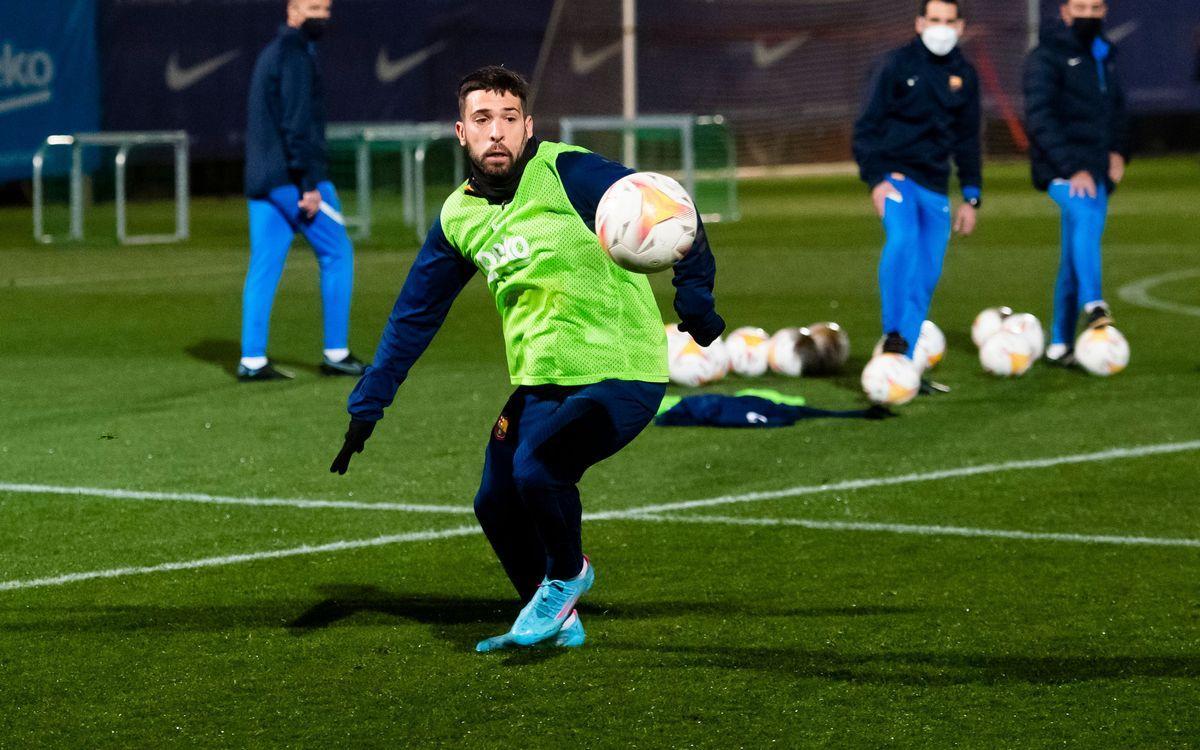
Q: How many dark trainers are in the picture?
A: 6